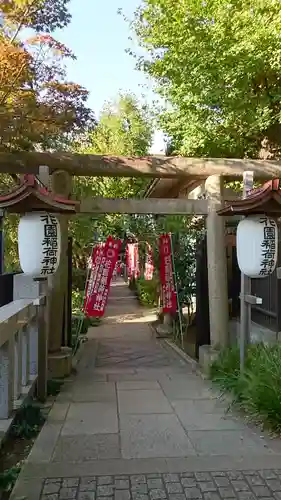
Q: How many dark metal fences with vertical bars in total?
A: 1